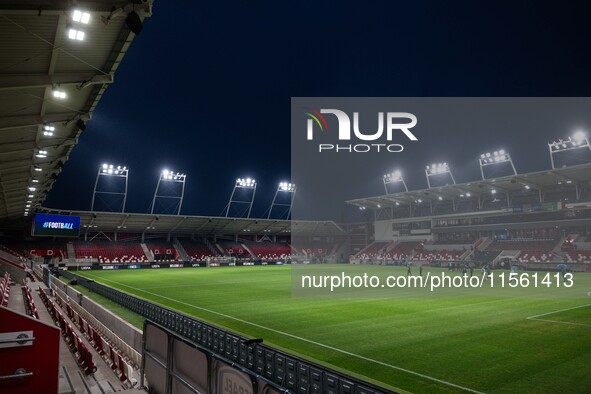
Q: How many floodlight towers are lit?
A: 8